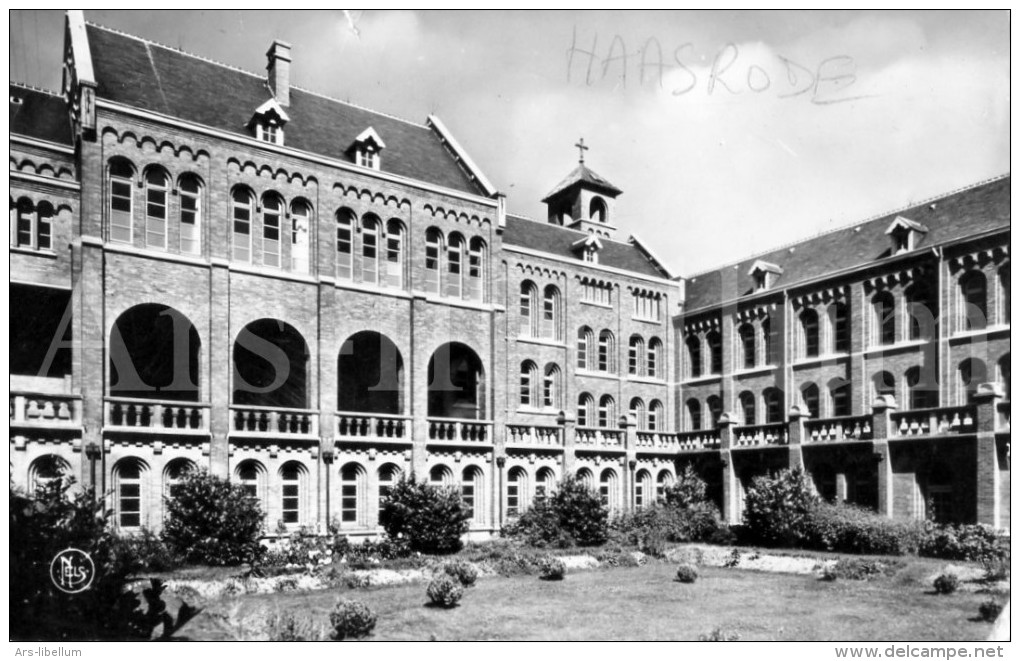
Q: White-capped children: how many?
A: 0